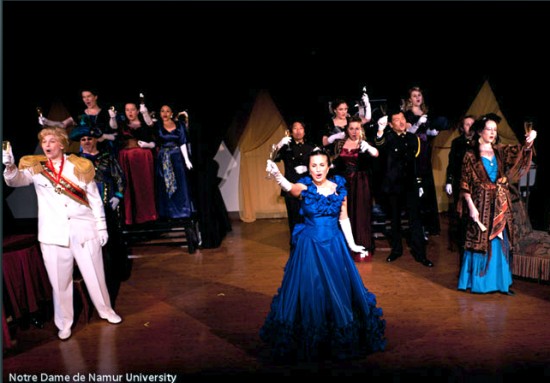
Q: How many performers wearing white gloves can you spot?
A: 12